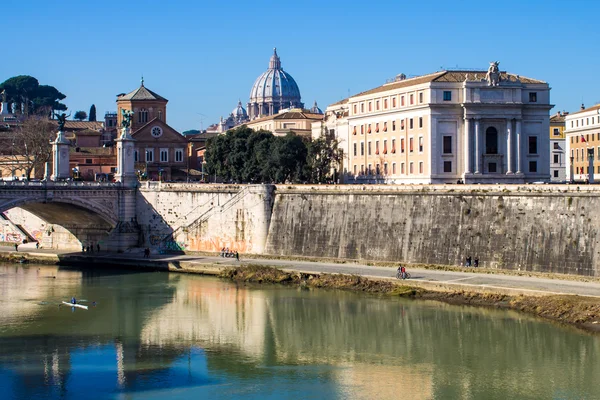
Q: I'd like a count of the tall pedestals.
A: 2